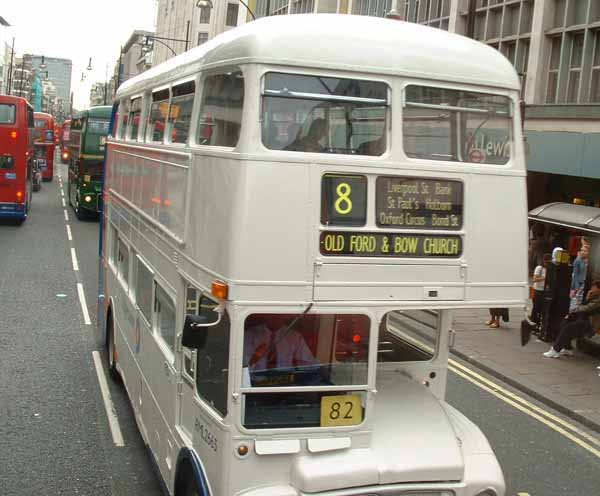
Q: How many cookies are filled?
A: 0